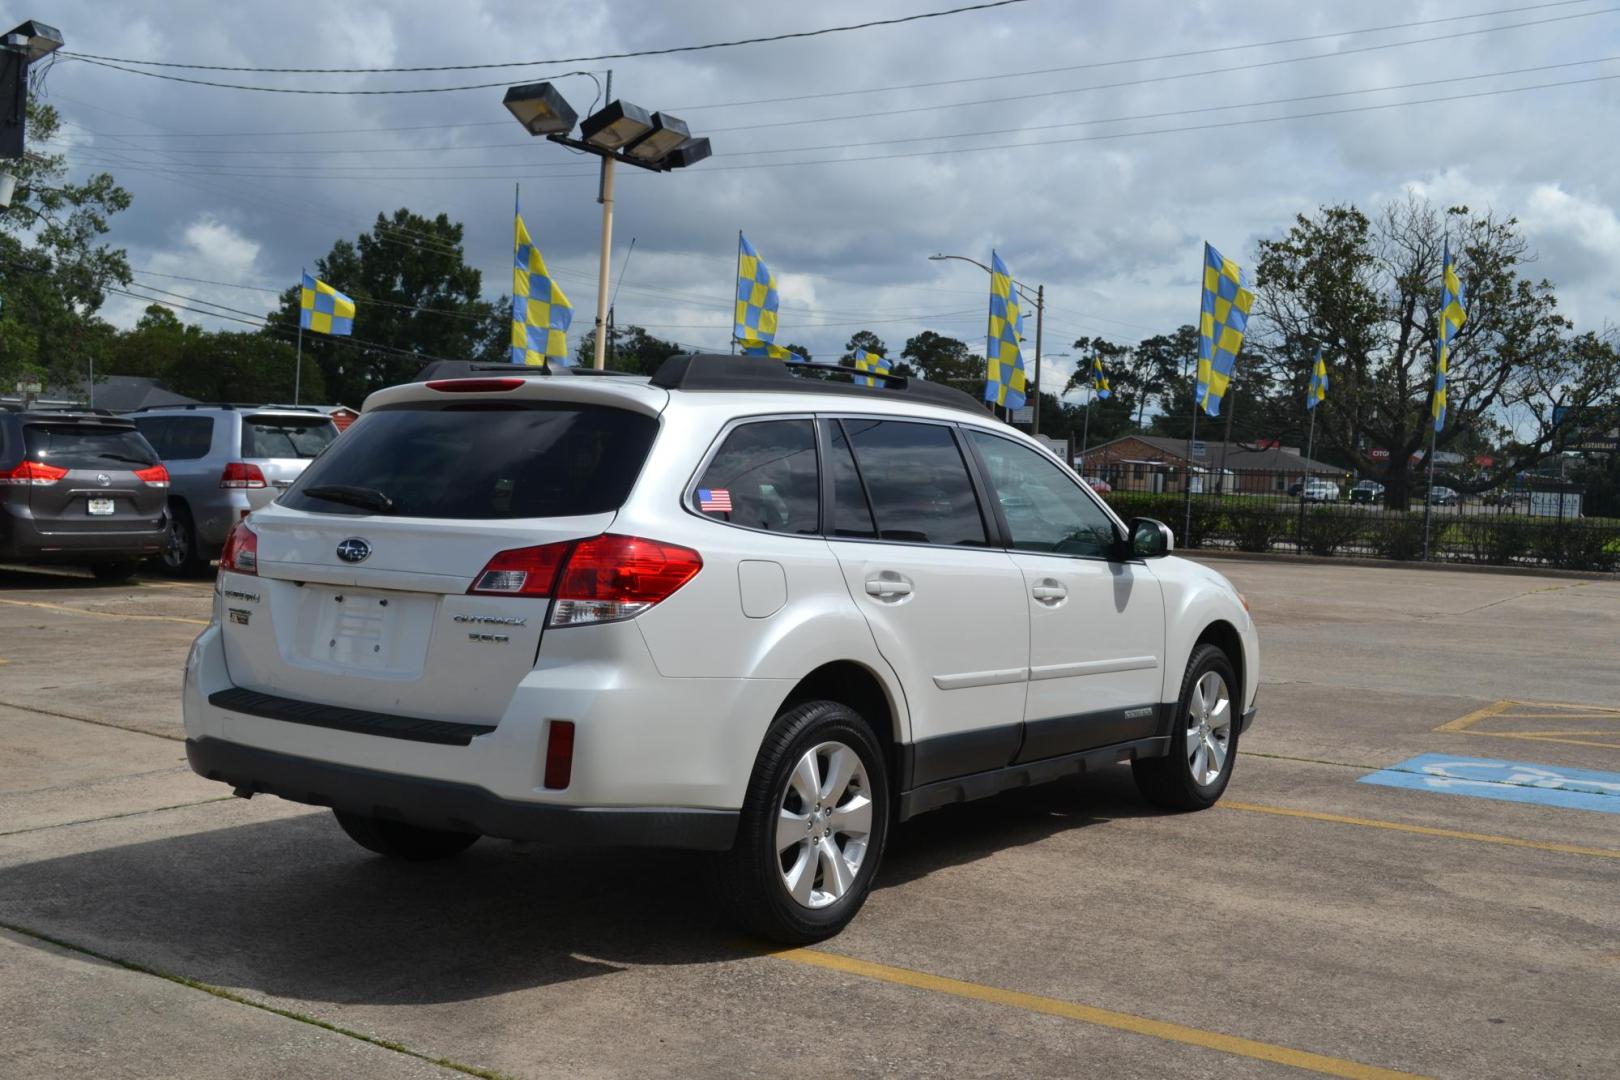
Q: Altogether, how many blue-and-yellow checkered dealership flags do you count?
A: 9